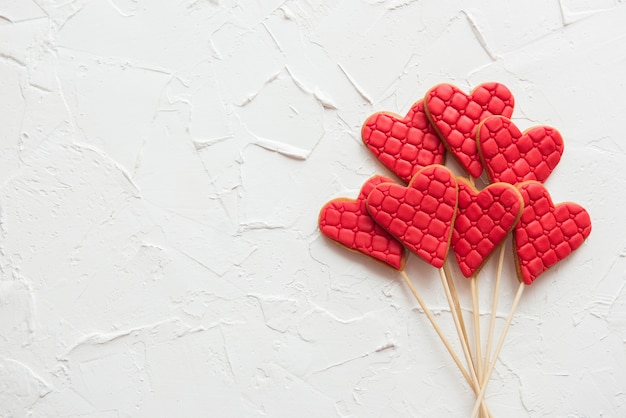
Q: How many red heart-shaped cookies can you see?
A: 7